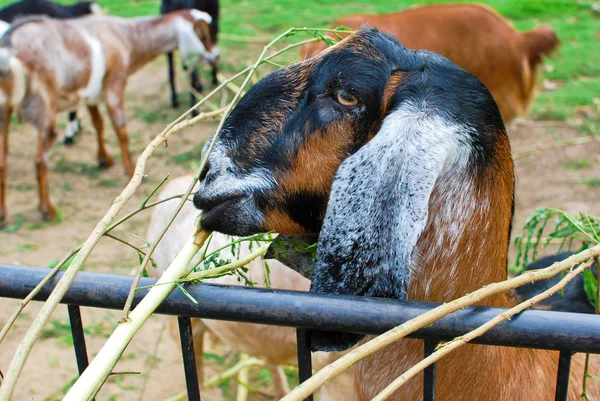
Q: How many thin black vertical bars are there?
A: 5